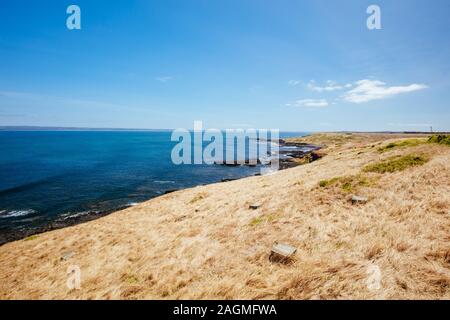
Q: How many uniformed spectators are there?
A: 0